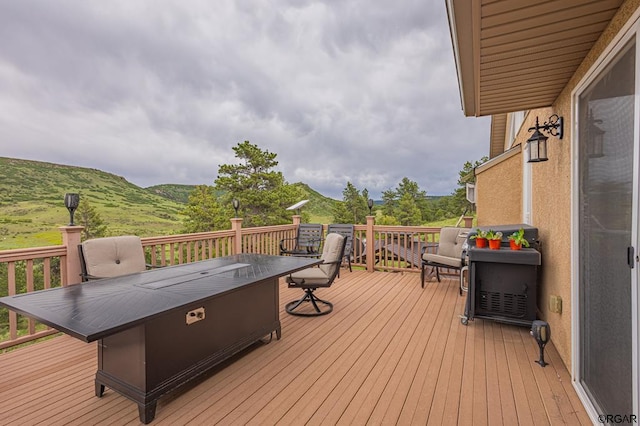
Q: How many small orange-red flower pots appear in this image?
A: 3